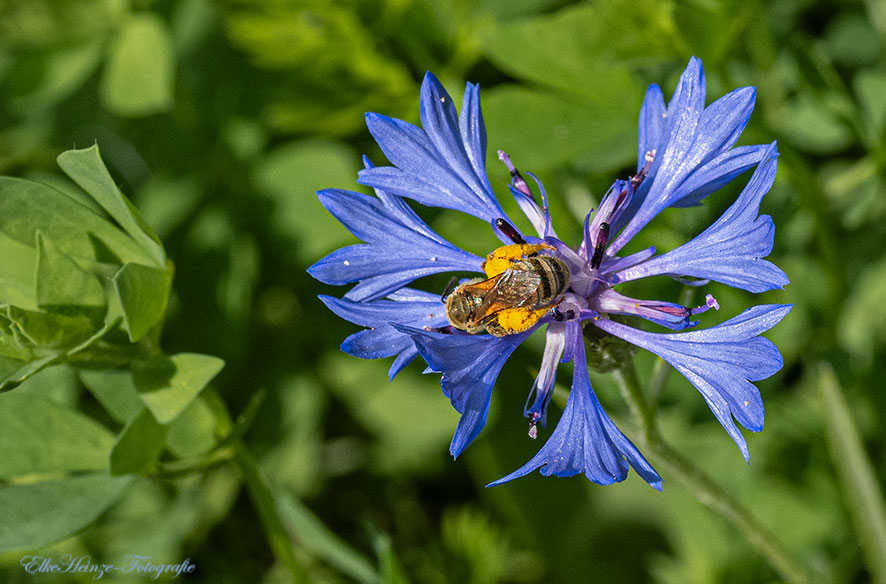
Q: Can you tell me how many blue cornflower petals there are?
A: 8